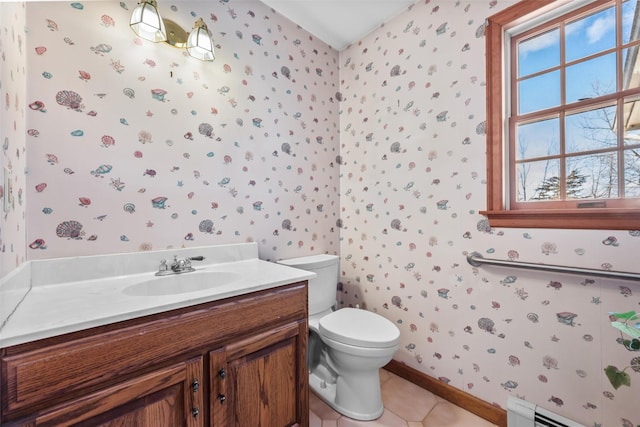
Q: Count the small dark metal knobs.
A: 4